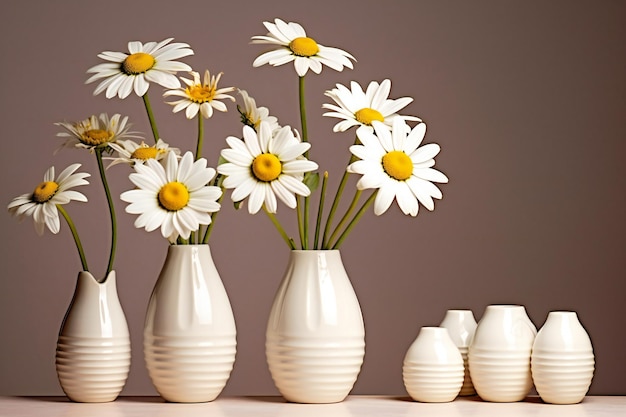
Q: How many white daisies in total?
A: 11